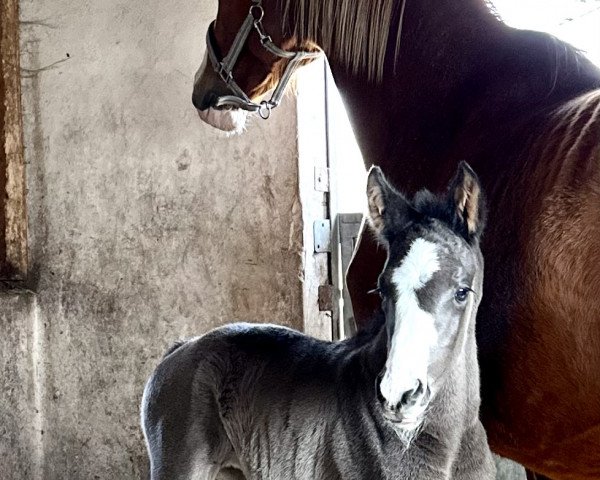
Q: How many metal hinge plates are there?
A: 3